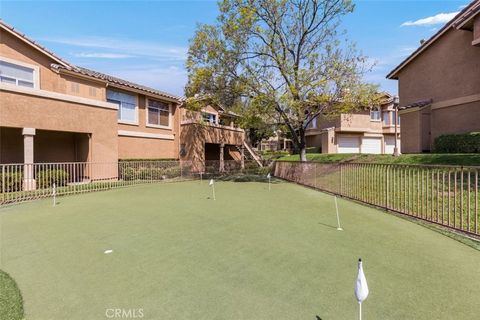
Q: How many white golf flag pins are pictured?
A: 5